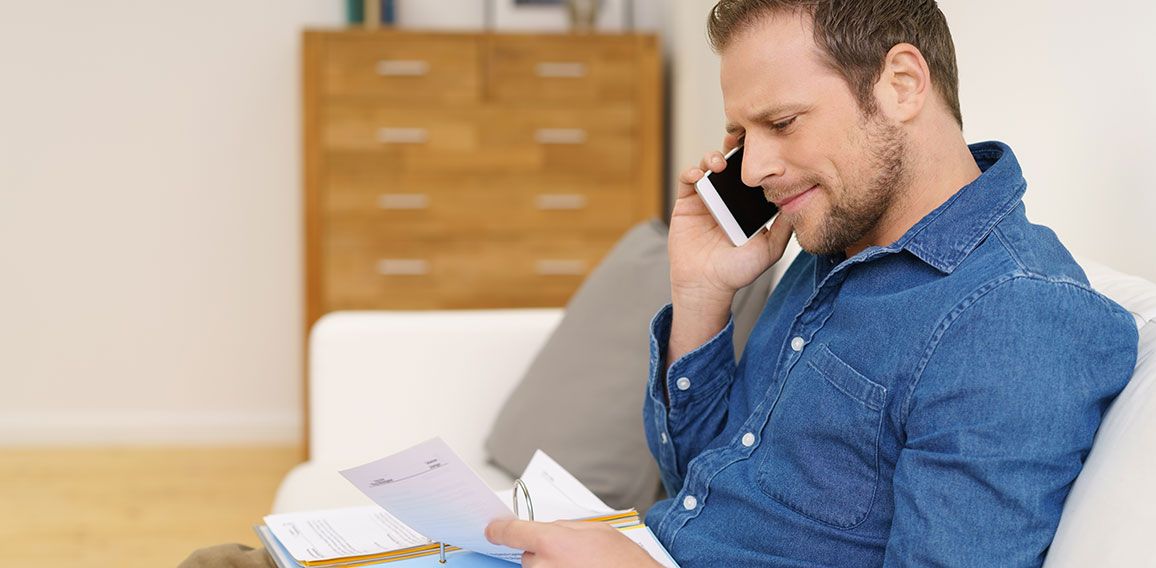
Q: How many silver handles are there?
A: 8